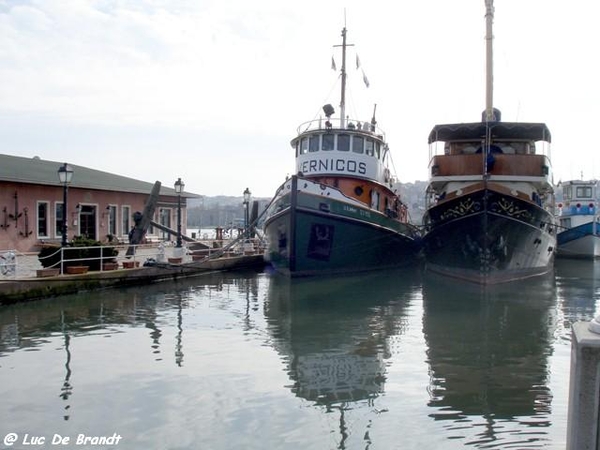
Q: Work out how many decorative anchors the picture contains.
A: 3